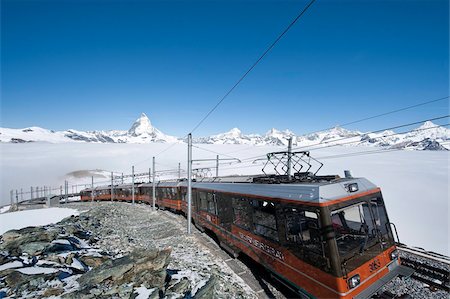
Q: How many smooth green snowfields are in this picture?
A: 0